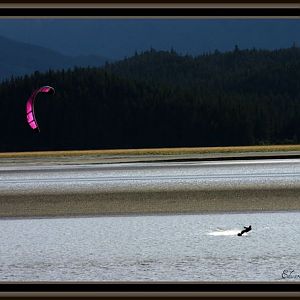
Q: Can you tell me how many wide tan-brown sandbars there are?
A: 1